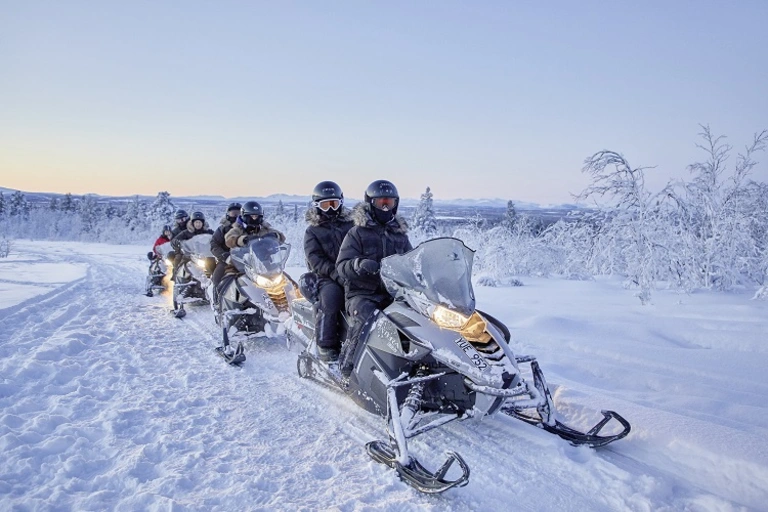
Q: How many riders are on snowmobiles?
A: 7